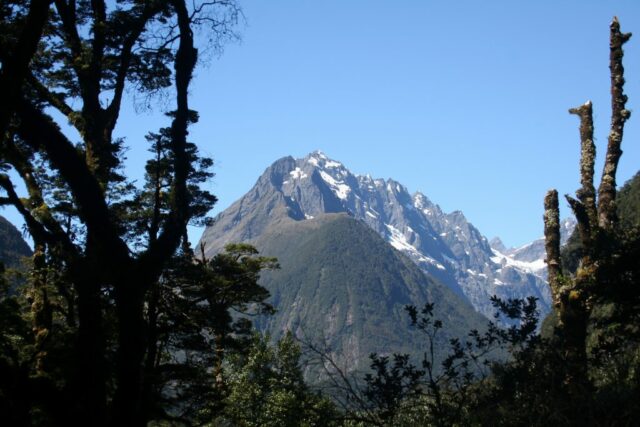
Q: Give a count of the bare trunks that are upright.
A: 3